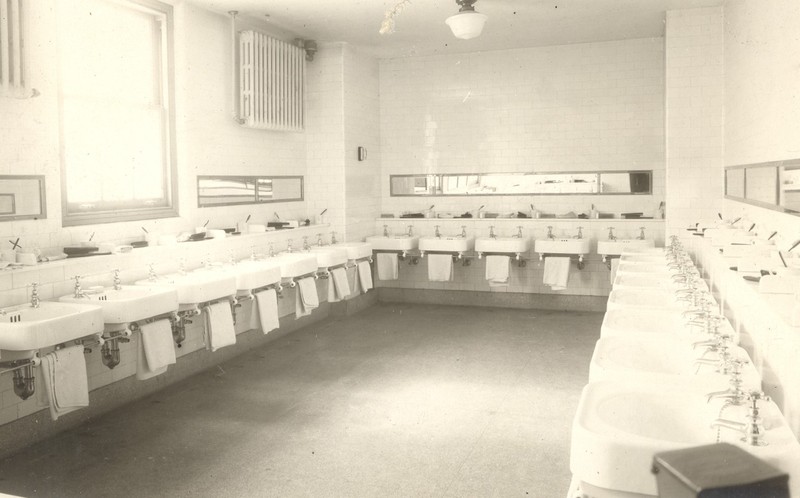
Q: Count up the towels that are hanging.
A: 12